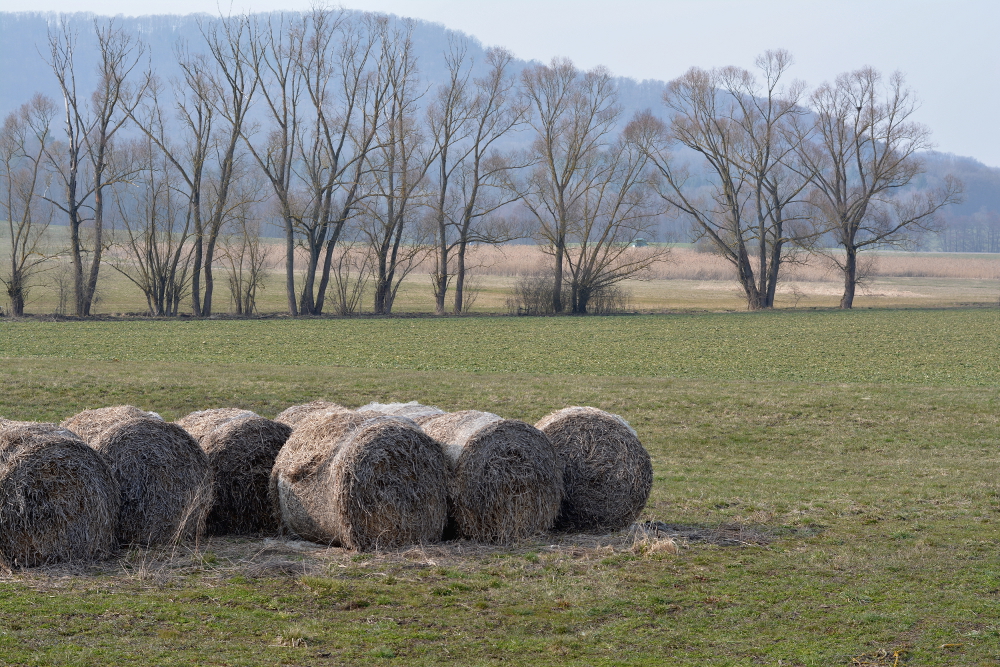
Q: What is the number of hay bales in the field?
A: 8